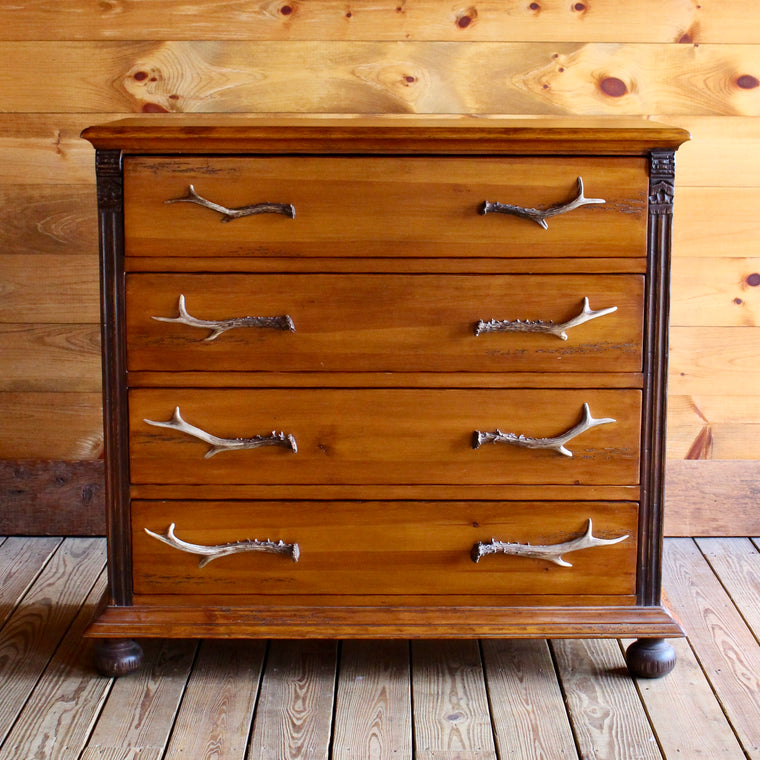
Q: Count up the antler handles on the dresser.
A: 8